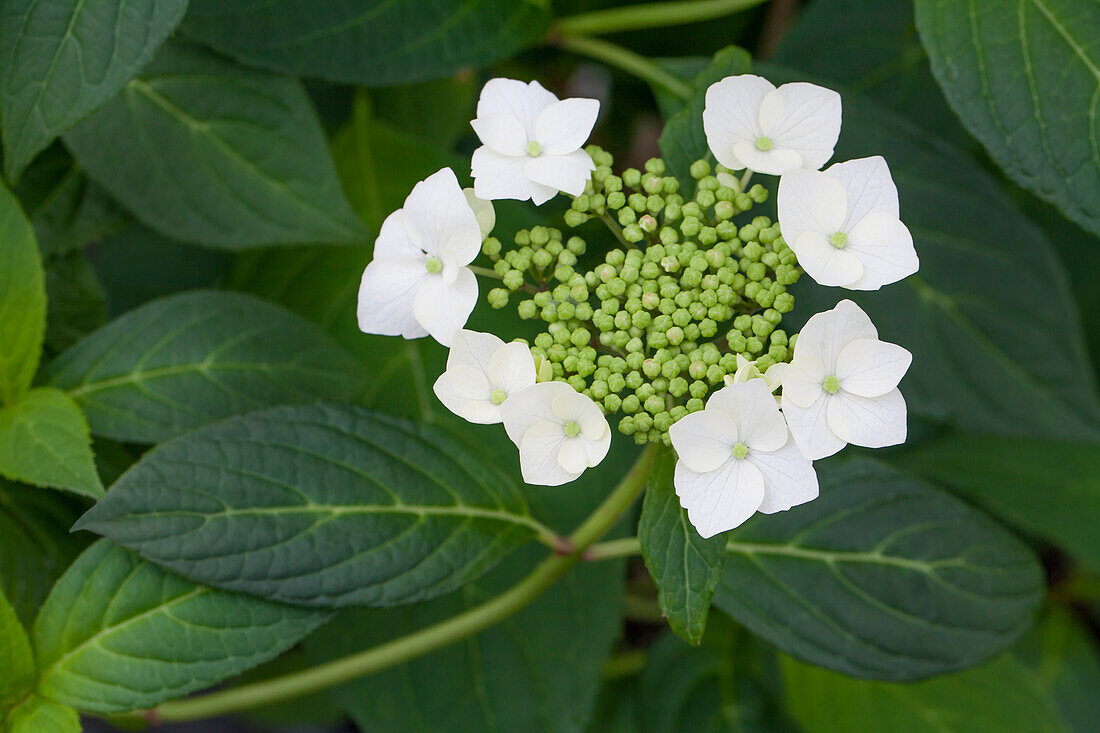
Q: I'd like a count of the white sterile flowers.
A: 8